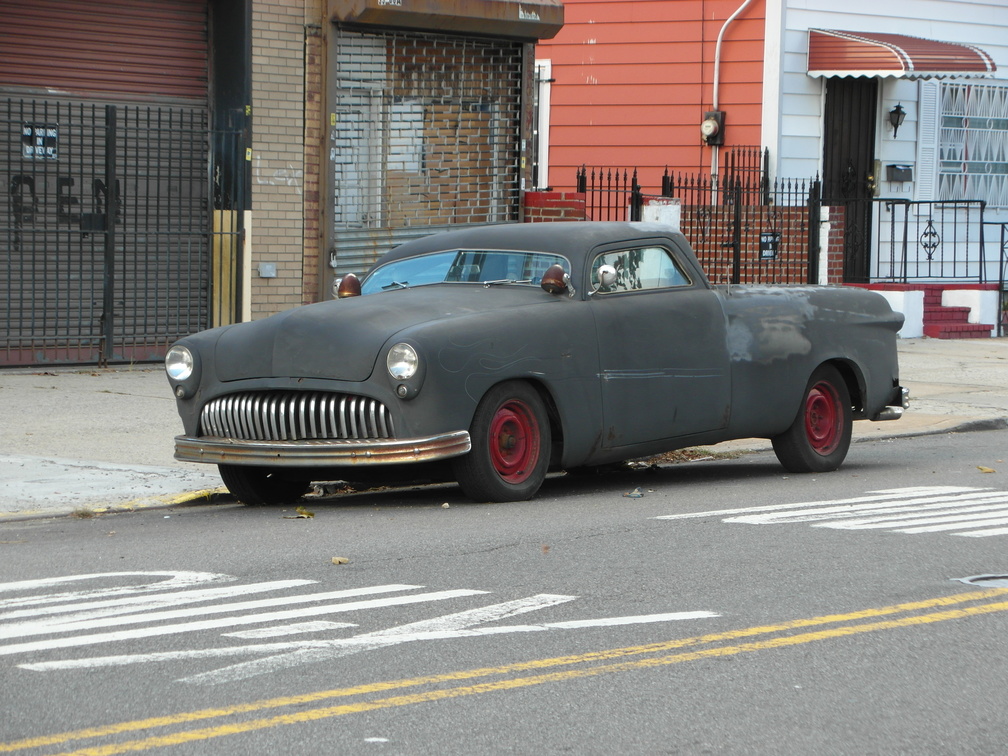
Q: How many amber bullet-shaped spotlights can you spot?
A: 2